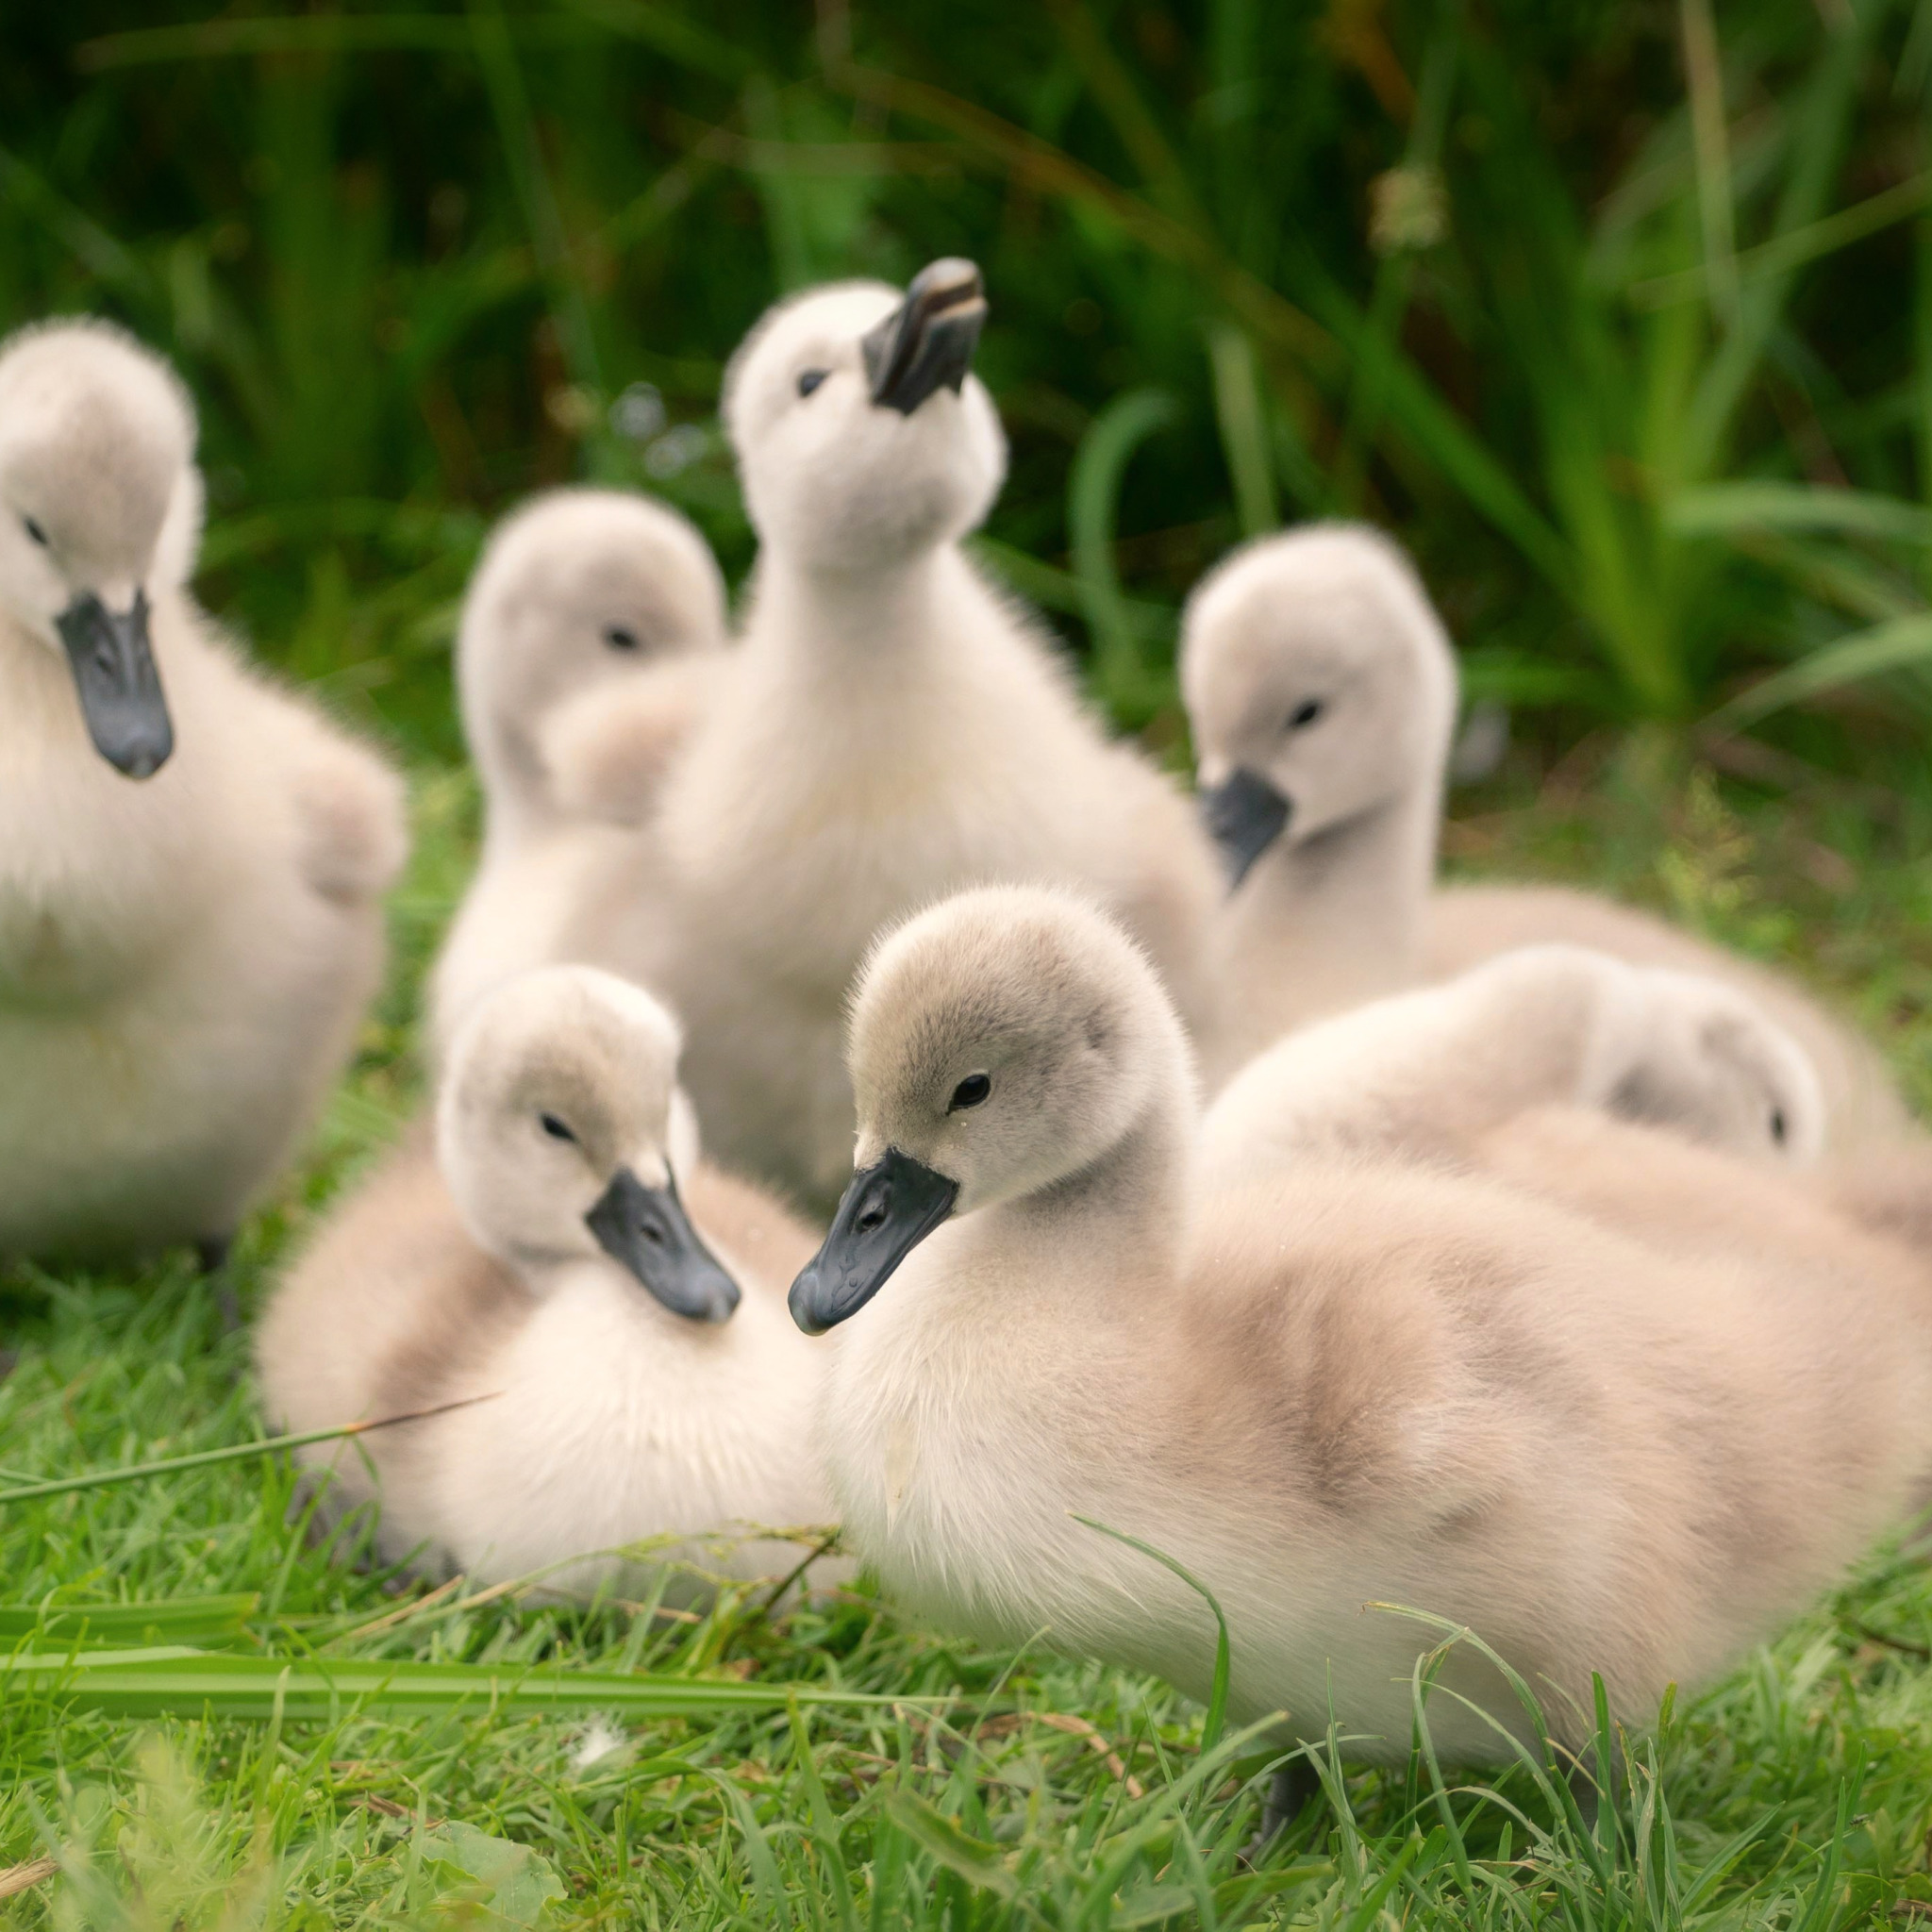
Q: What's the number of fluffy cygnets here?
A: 7